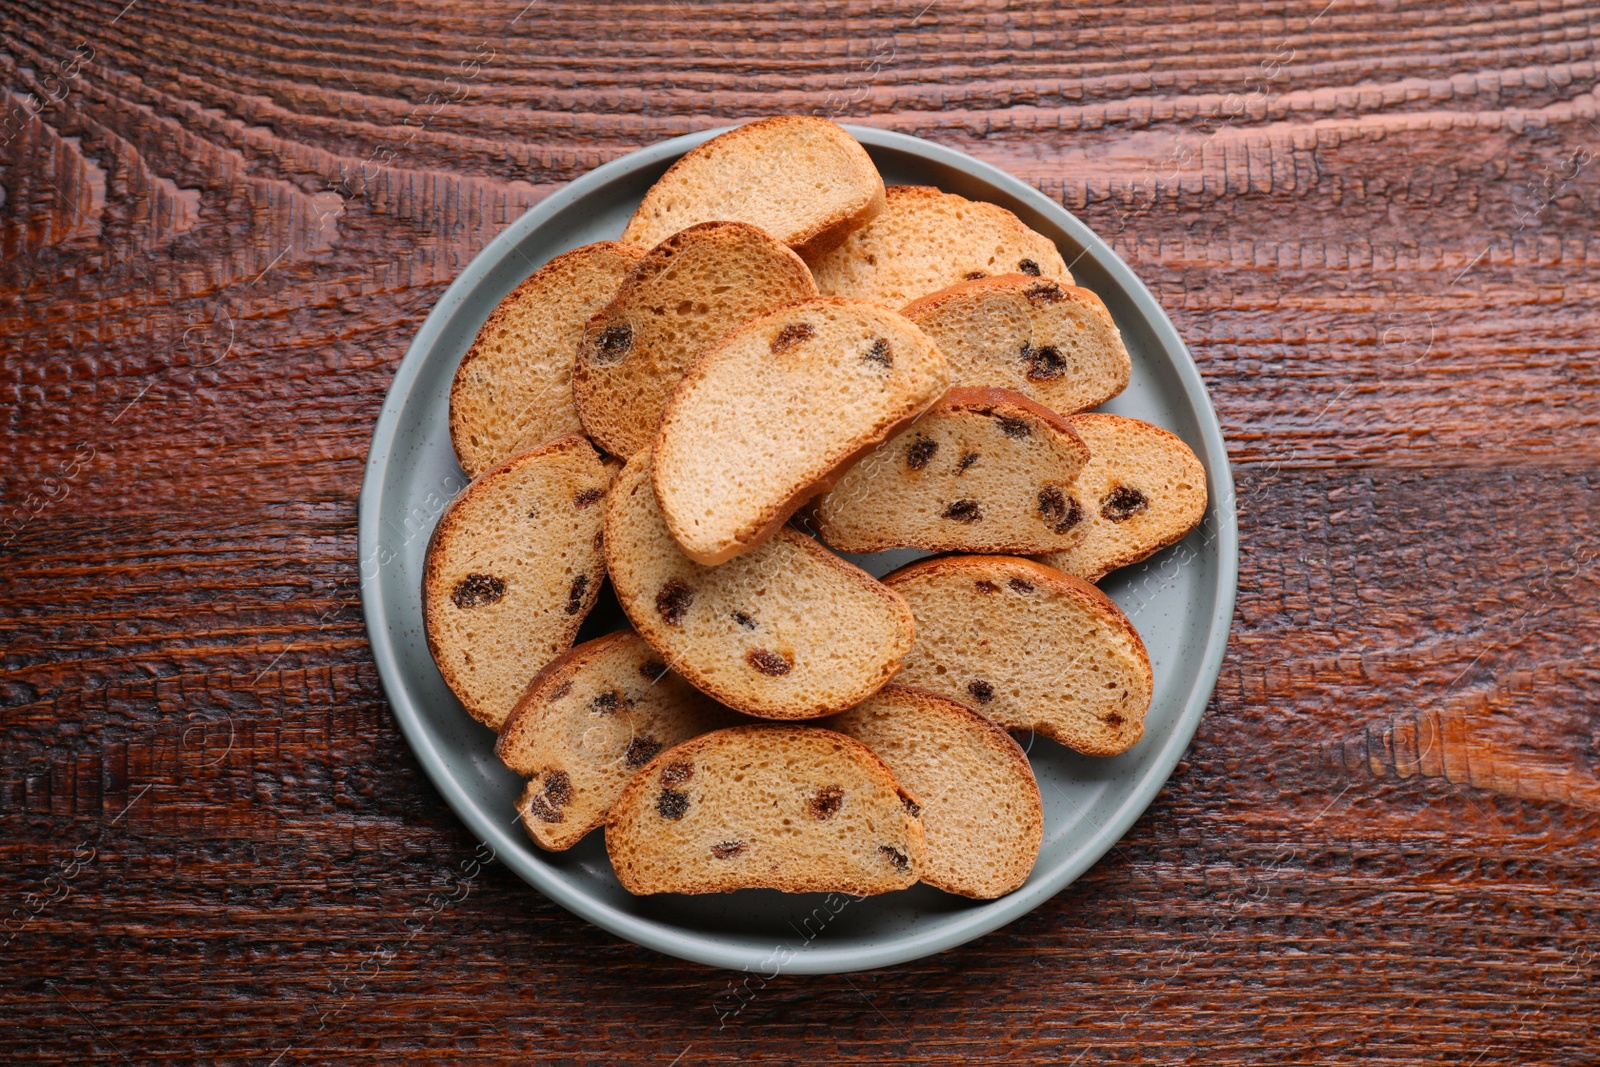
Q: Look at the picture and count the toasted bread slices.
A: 14